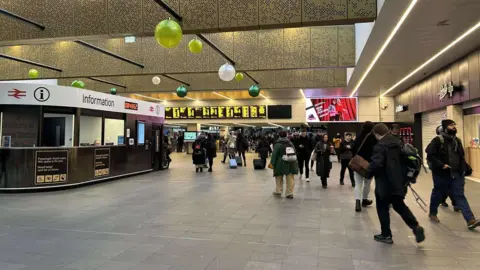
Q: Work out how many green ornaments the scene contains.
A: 9